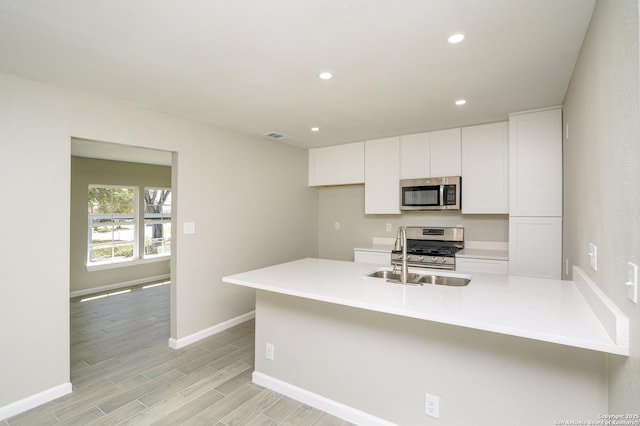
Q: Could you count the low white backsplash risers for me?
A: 3